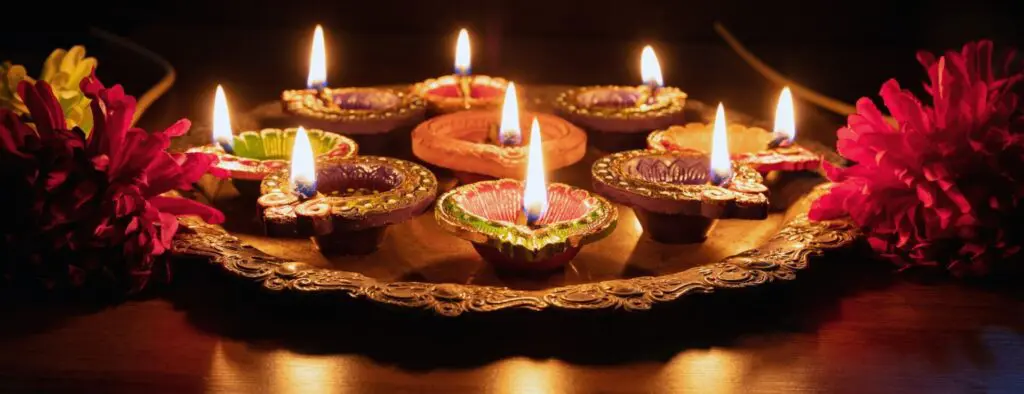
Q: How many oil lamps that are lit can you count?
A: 9